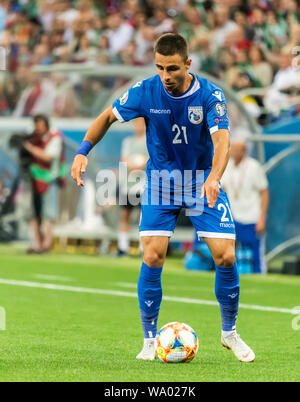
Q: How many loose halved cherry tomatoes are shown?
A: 0